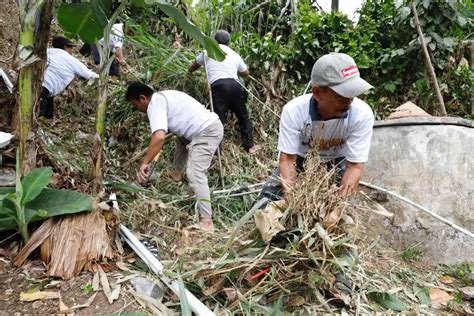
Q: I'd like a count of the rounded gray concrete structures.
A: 1